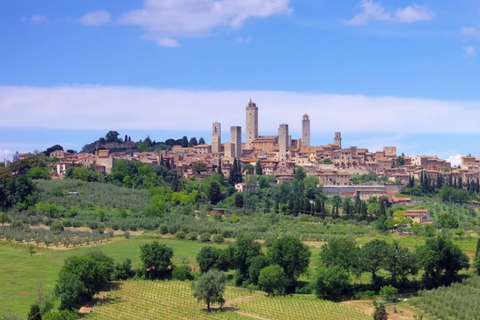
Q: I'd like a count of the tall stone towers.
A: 6